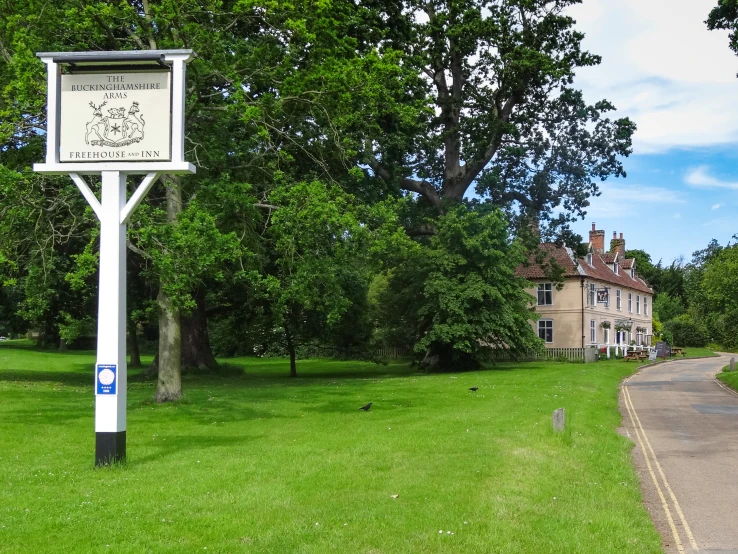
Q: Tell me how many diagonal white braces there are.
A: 2